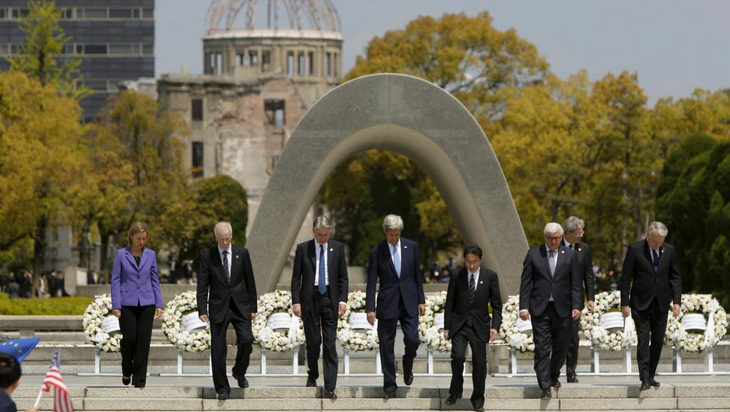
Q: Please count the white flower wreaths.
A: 8